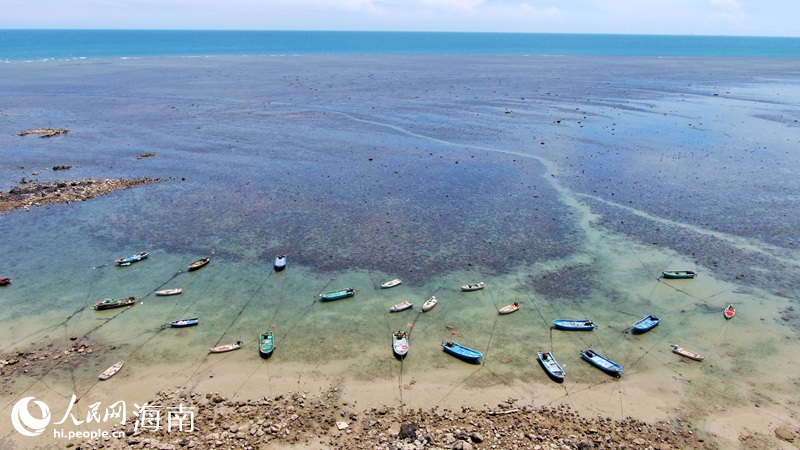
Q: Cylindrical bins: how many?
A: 0